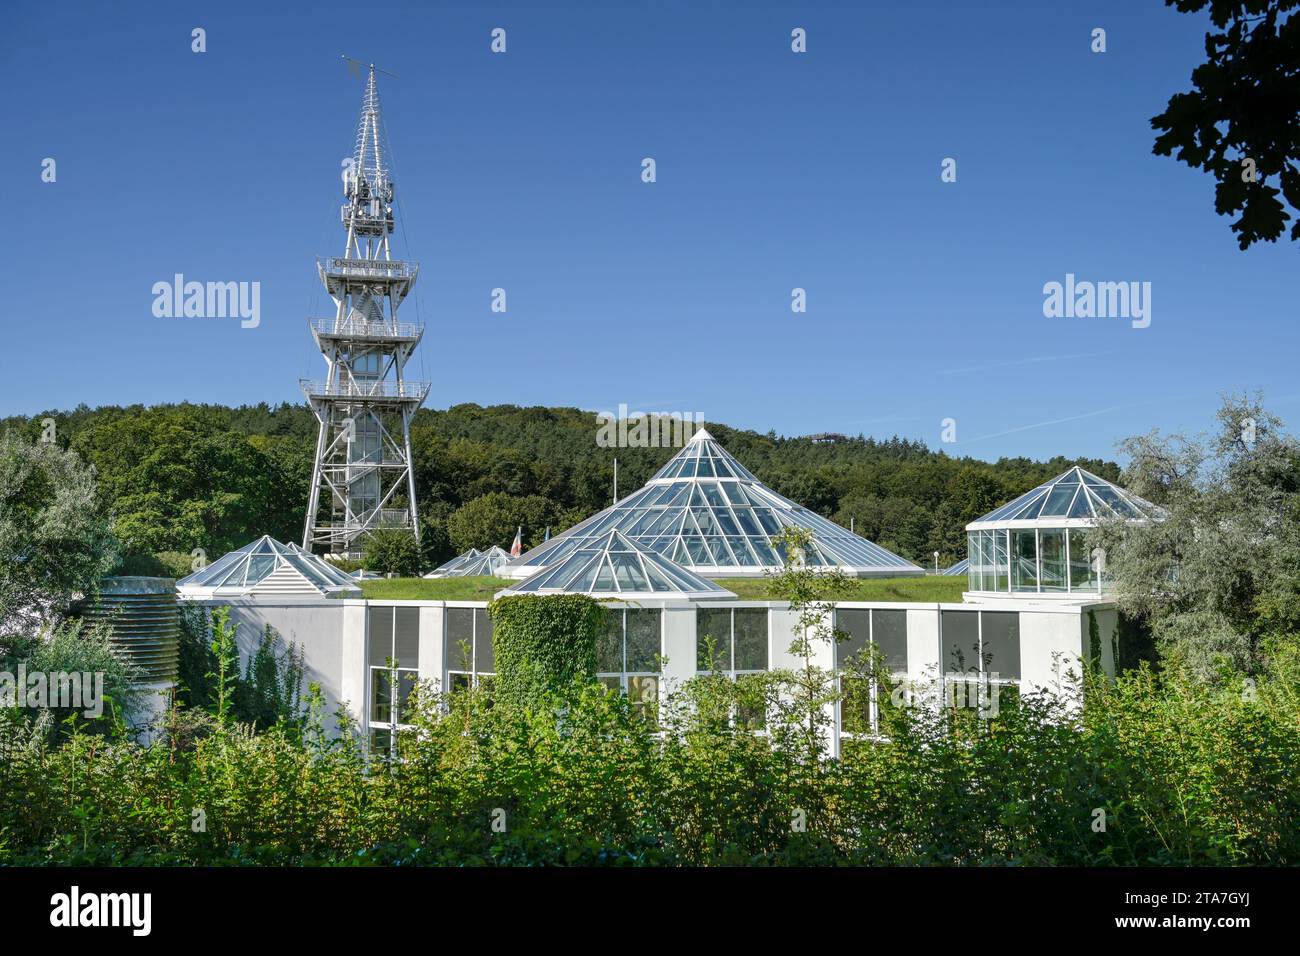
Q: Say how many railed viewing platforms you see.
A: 3